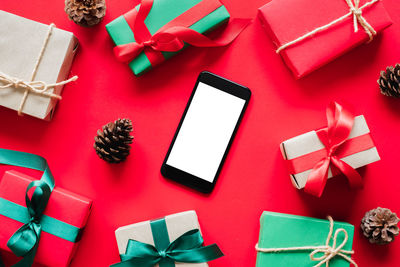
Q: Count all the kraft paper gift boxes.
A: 3